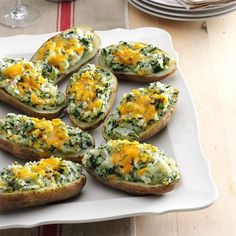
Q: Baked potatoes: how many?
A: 8